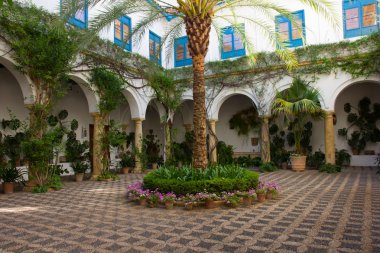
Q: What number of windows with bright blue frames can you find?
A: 7